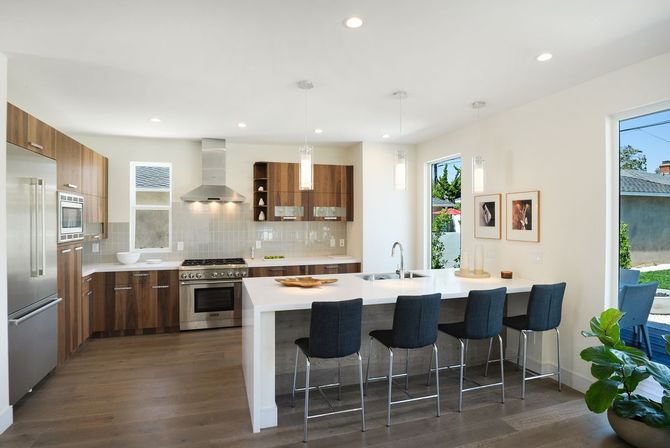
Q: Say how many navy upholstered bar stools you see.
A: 4